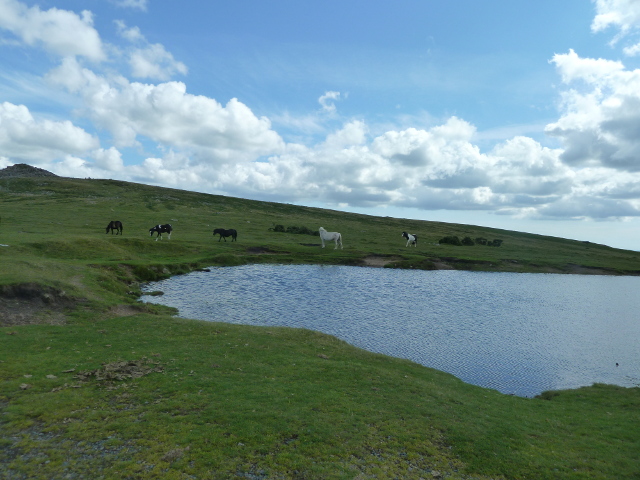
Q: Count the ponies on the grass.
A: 5